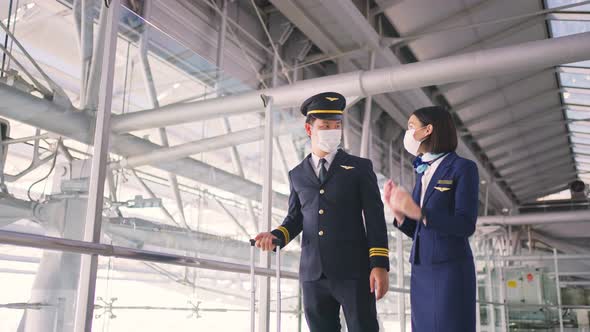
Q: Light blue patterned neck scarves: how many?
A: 1